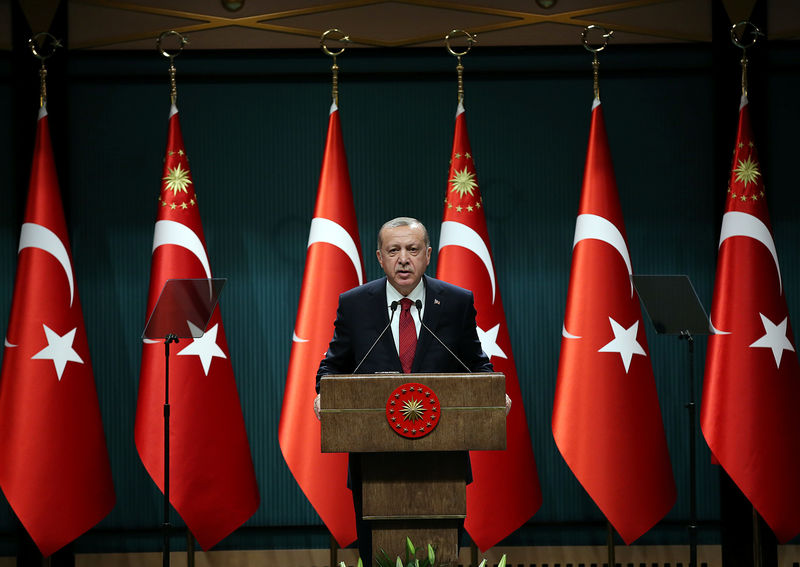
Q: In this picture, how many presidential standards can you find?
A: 3